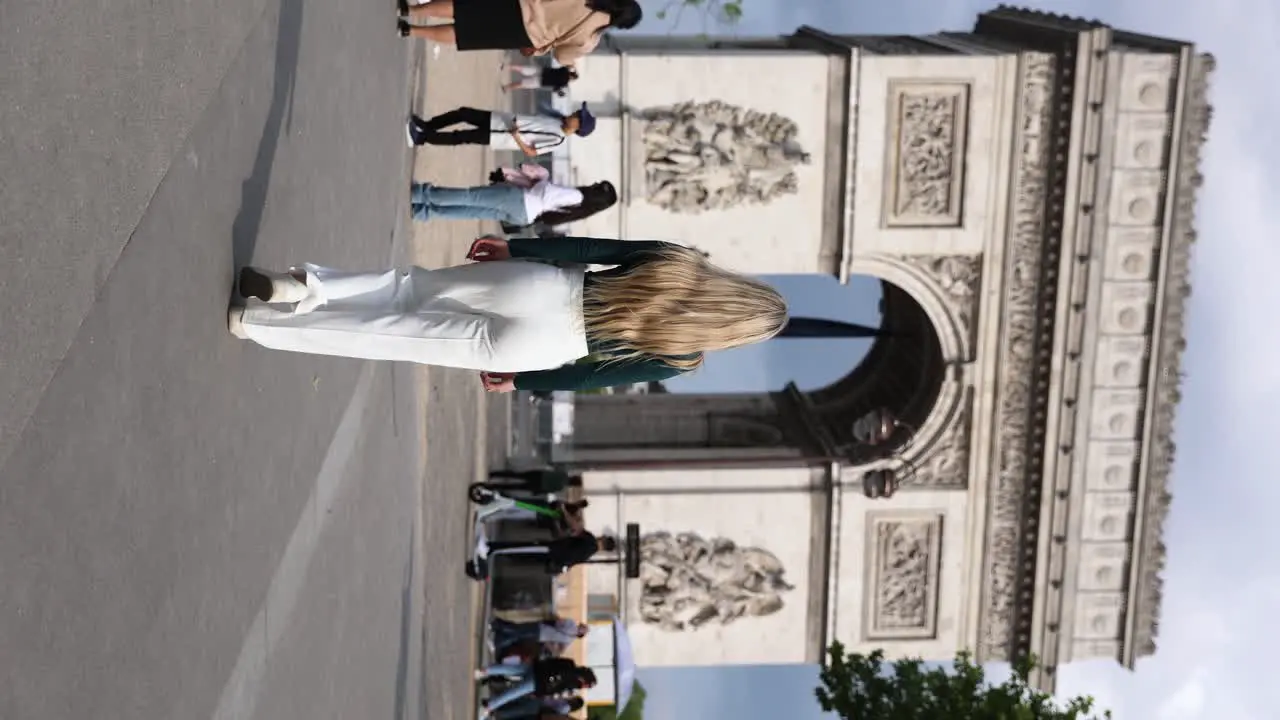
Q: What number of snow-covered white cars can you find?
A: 0